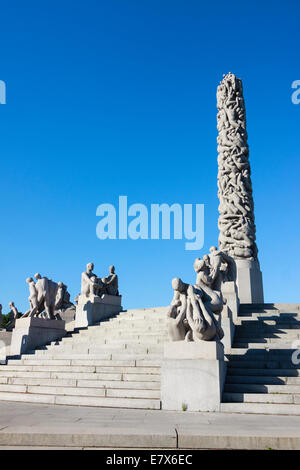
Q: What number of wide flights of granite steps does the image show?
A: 2